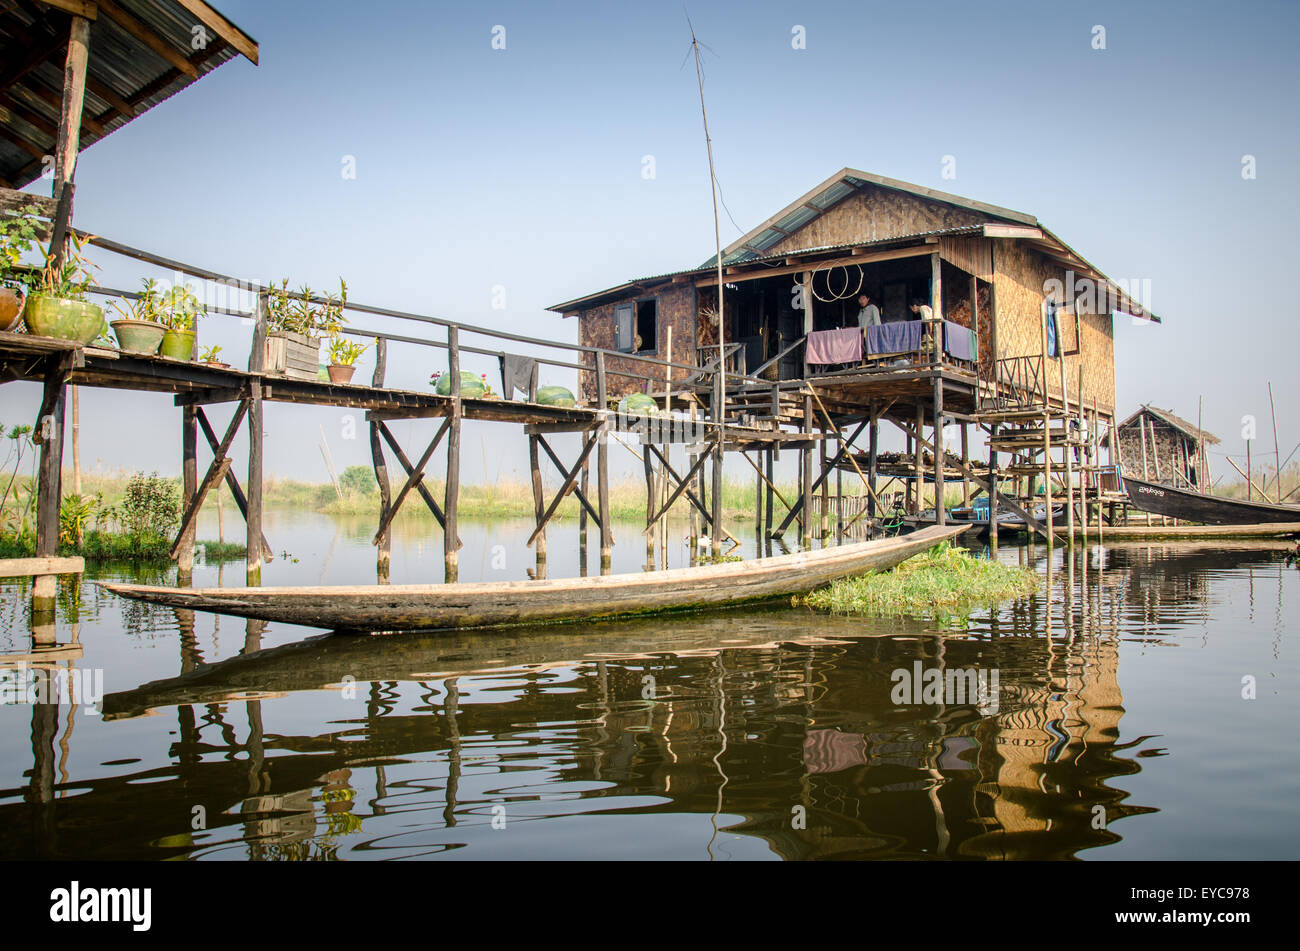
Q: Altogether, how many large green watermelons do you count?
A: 3